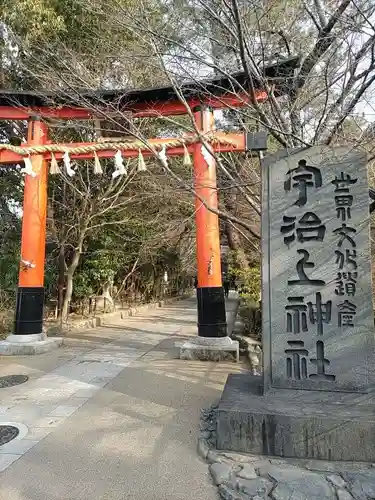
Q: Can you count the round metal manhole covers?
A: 2